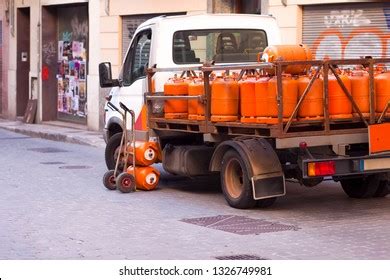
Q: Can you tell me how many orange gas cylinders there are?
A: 13